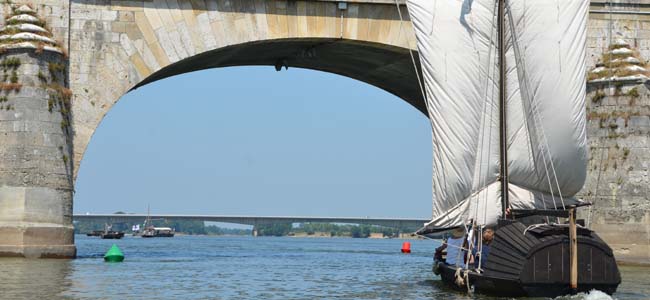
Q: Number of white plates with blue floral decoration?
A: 0